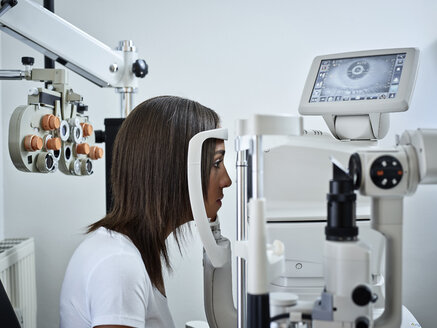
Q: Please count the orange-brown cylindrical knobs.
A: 6